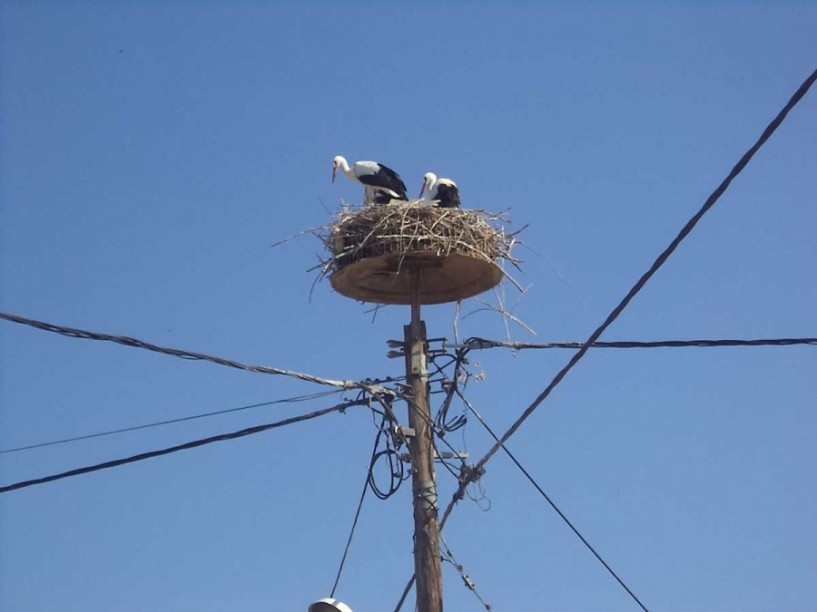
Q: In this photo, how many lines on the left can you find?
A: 3